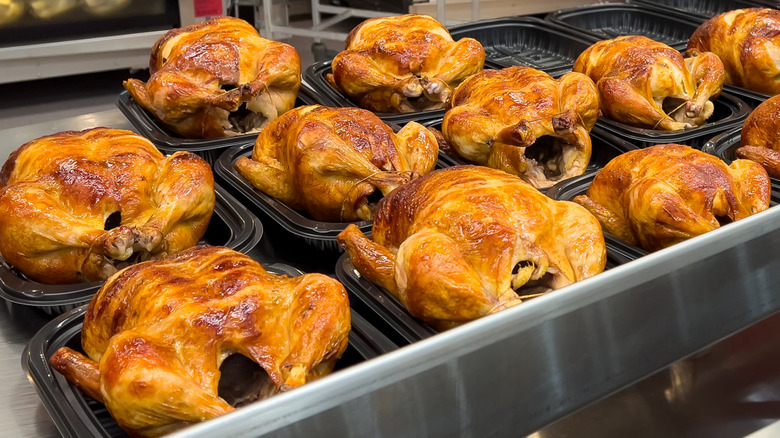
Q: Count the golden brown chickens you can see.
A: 11